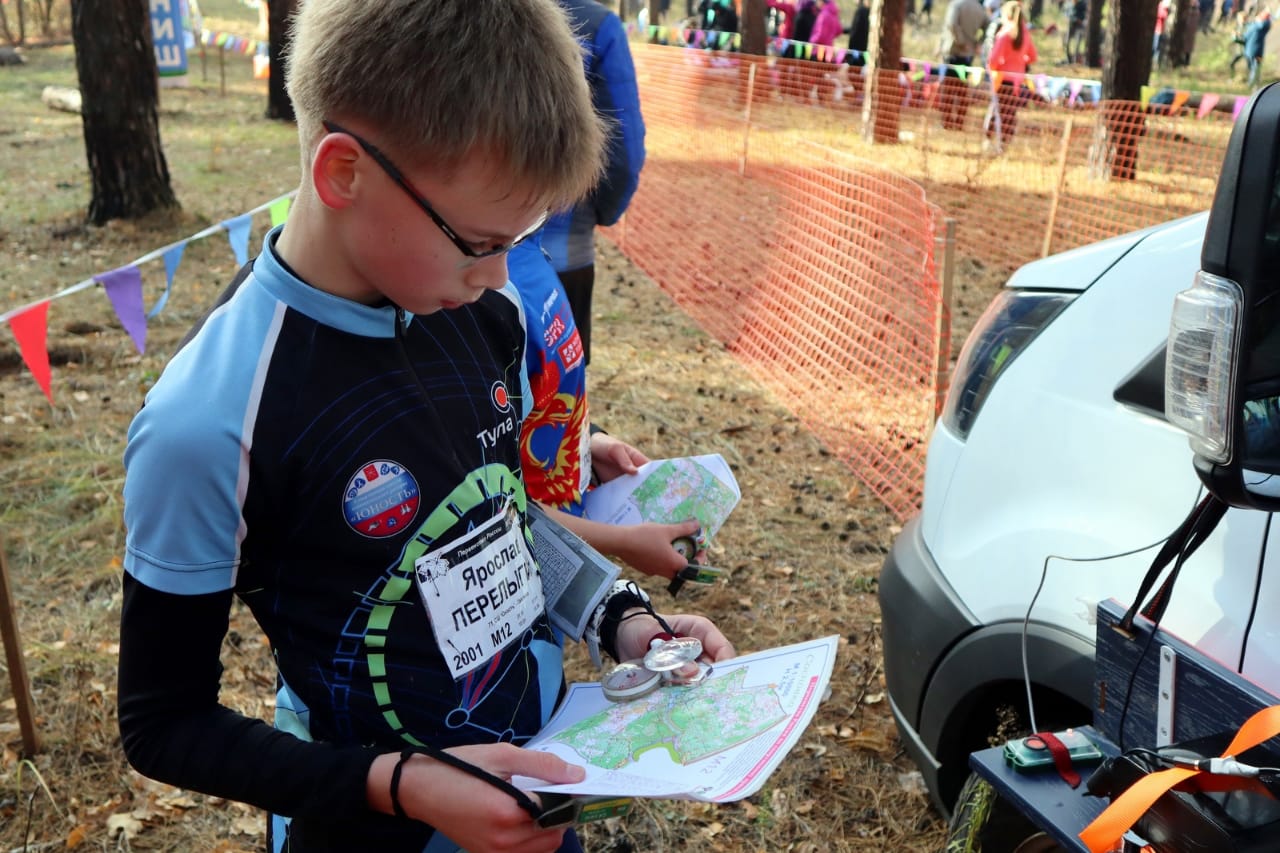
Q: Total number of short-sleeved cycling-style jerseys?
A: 2